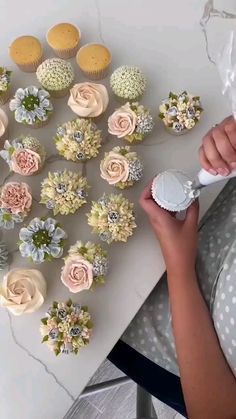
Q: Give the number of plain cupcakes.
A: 3